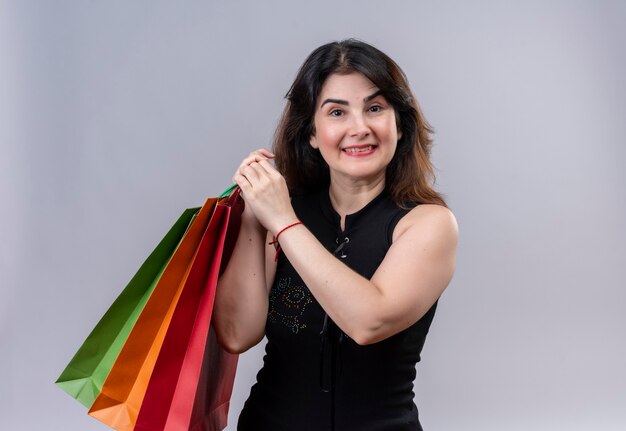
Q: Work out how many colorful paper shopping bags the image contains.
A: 3